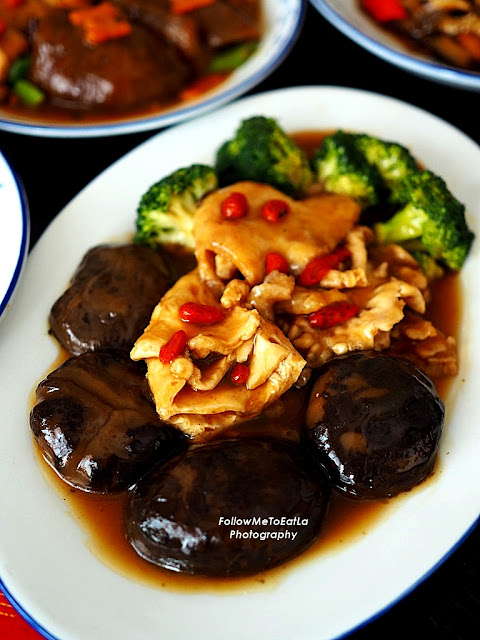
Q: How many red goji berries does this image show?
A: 8